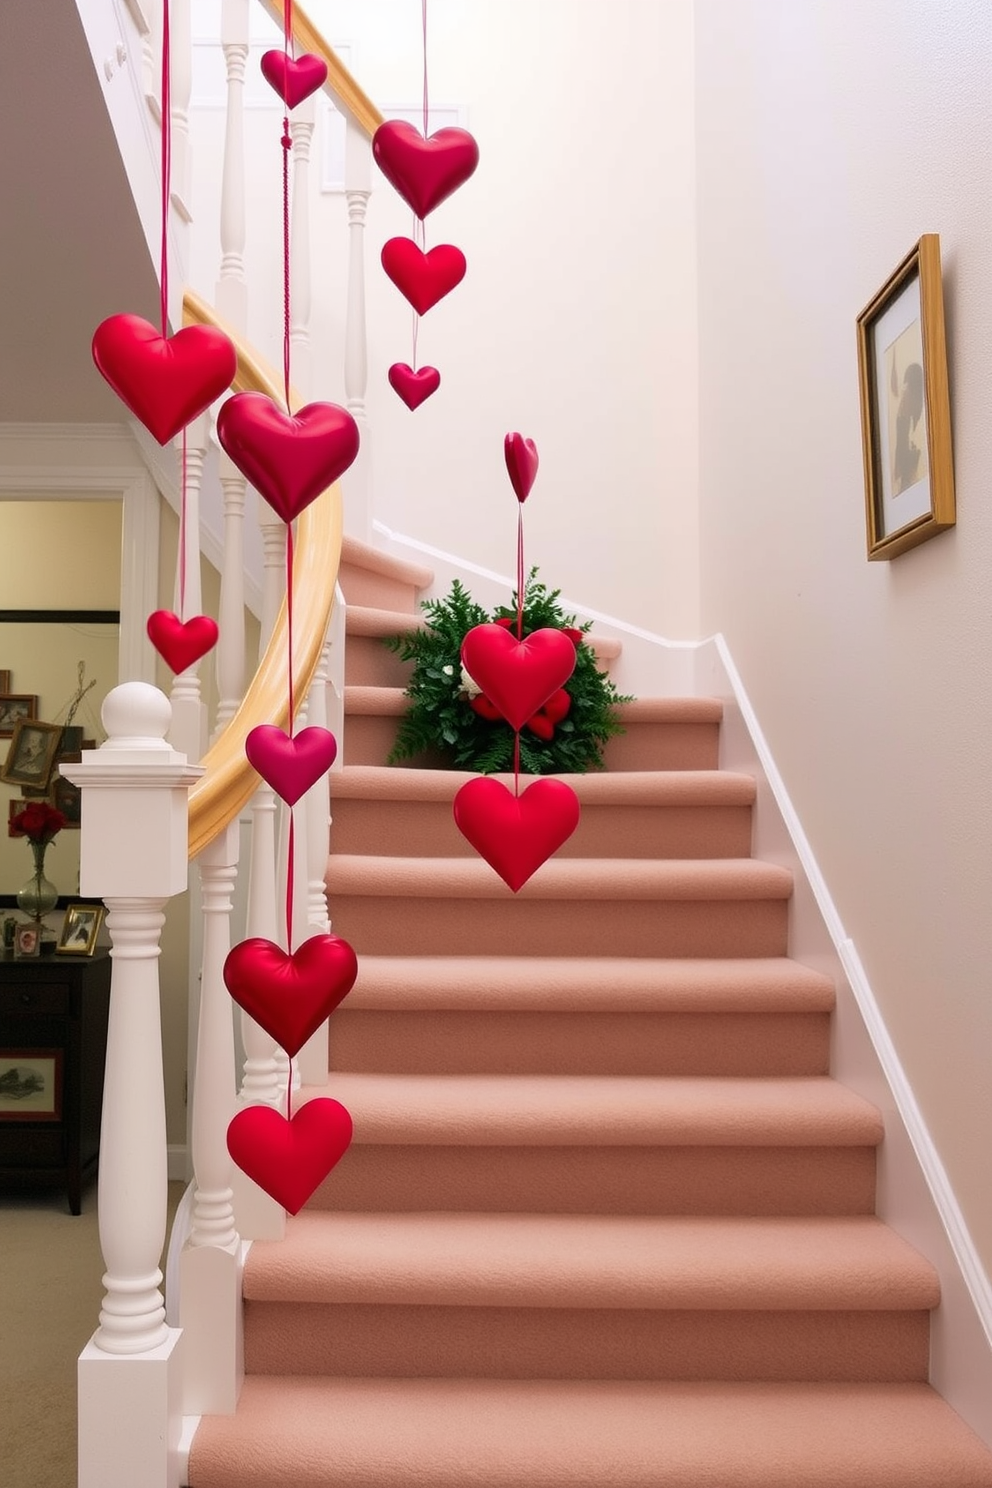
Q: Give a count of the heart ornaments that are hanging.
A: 13